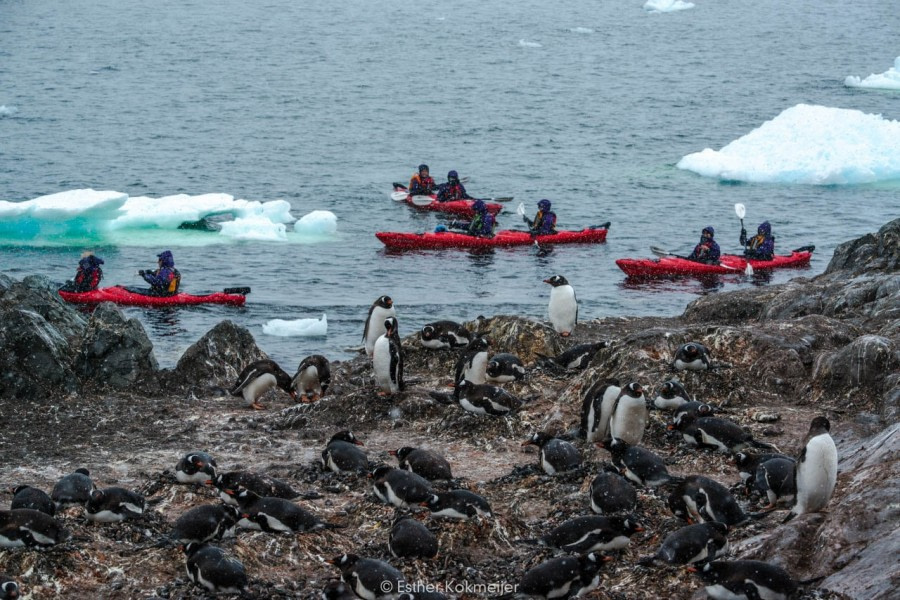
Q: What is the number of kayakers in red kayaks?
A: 8